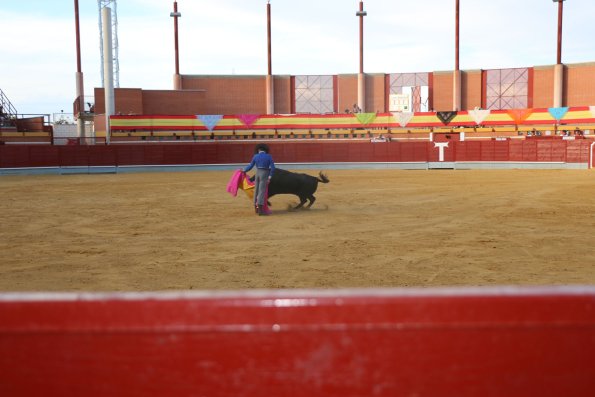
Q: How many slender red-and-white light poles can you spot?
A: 6